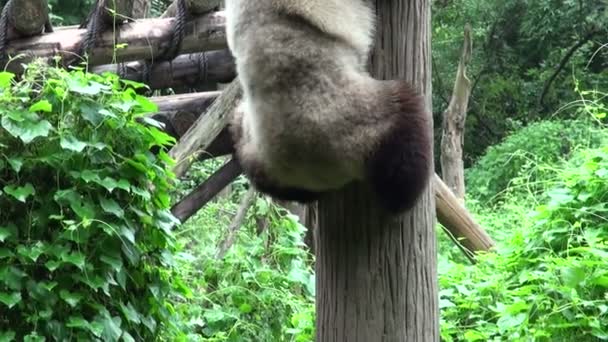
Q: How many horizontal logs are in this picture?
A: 3